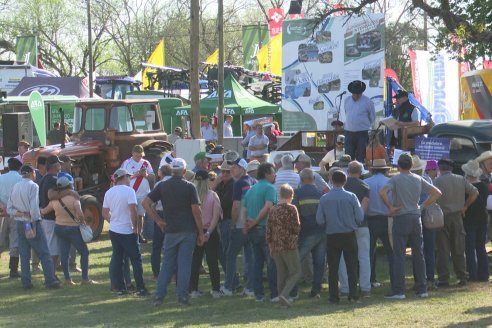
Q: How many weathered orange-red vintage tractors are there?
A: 1